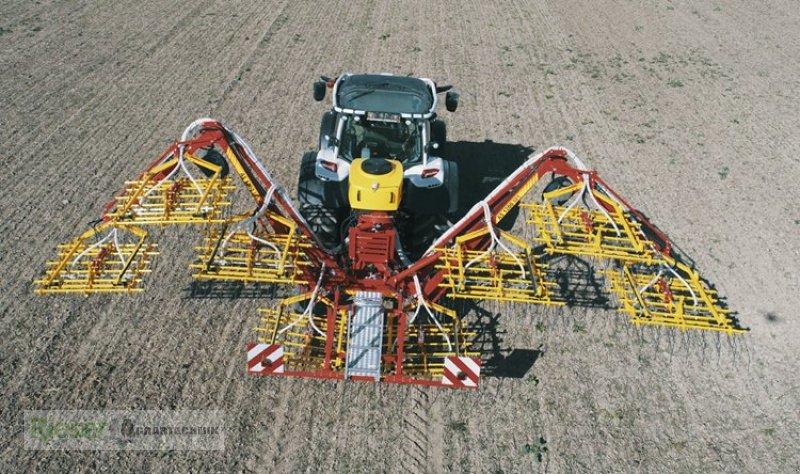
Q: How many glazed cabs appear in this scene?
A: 1